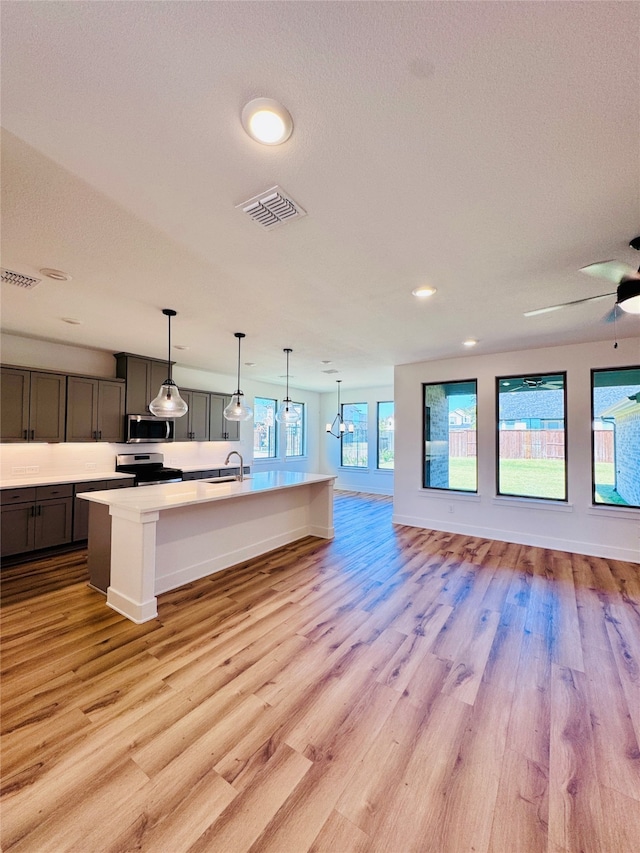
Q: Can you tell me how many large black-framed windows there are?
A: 3